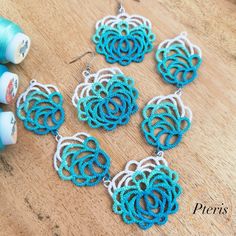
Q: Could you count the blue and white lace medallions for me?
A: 7